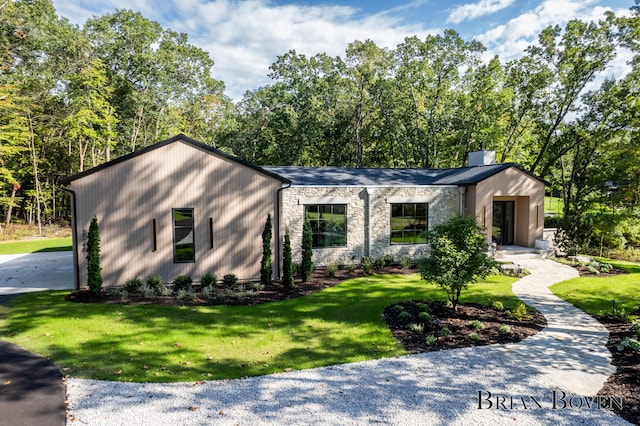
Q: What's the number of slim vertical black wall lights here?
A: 4